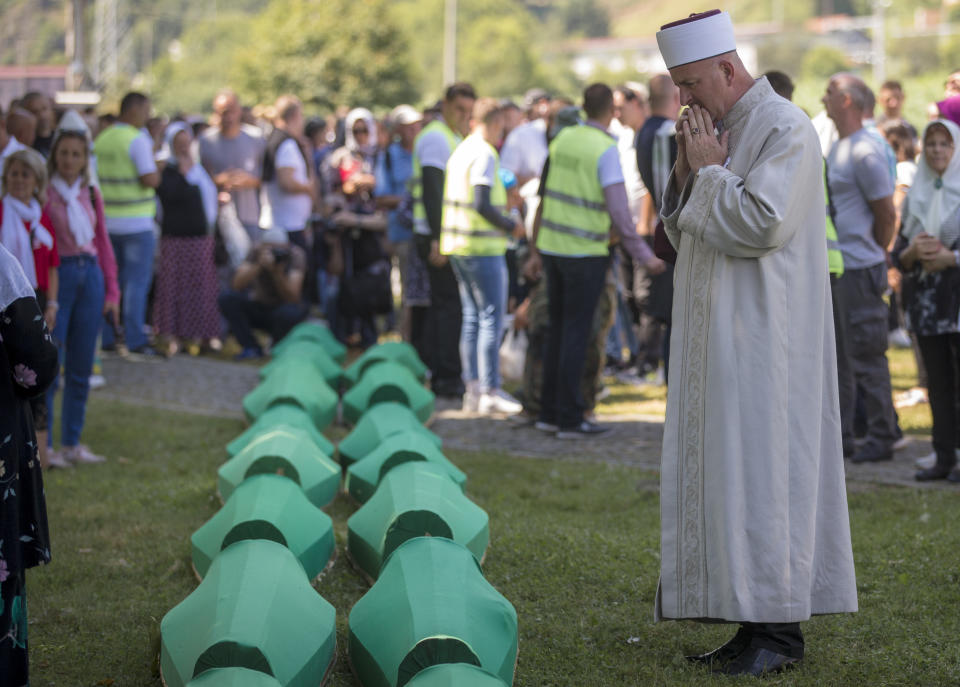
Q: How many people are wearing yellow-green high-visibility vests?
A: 5